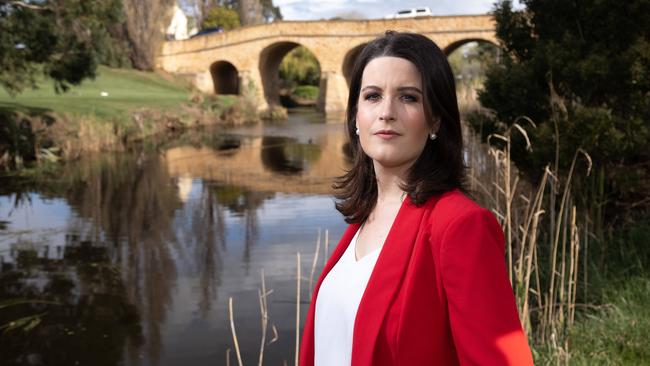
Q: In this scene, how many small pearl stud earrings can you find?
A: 2